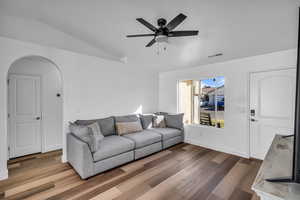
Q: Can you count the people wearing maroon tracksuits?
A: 0